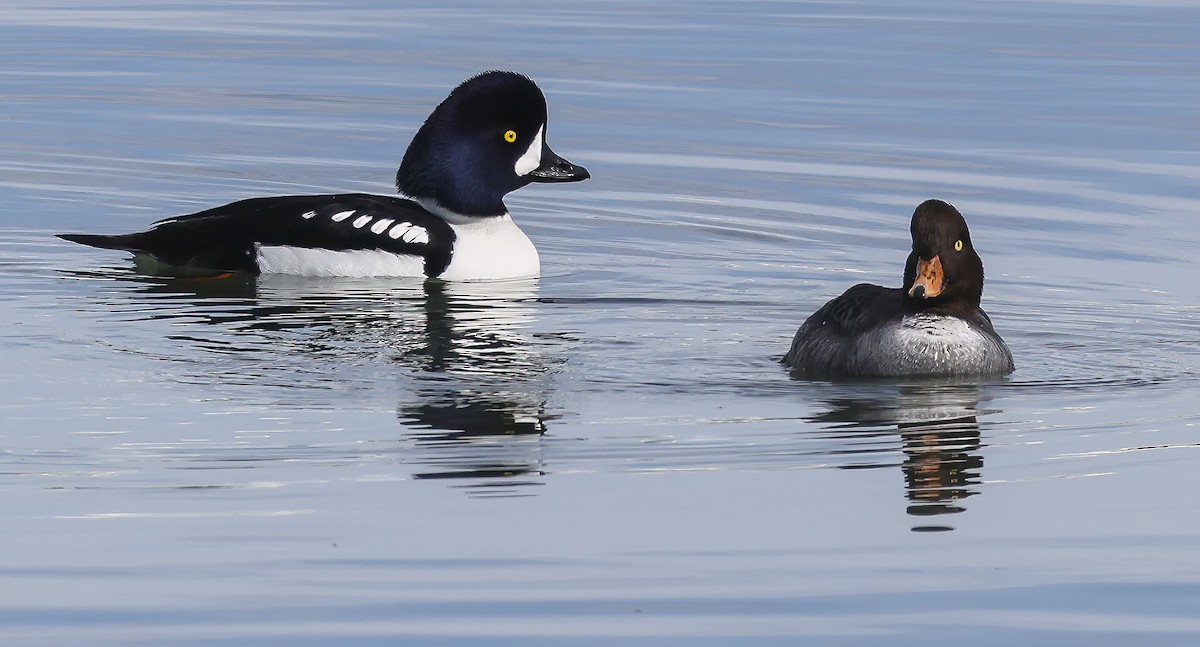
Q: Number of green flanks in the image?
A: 0